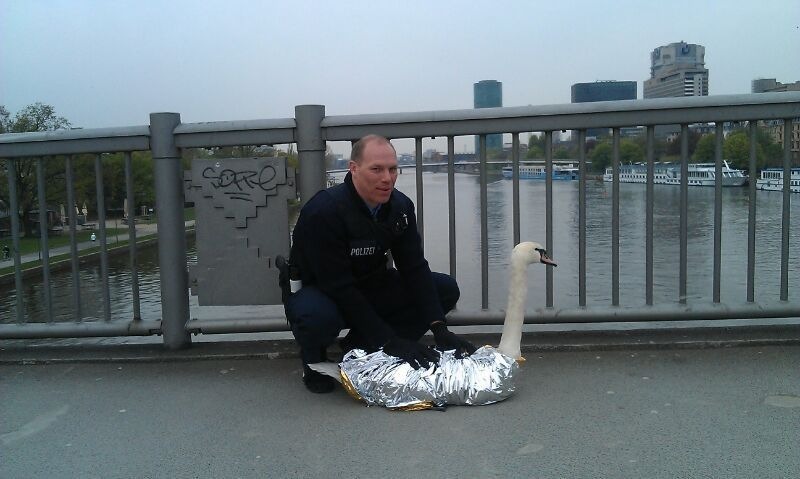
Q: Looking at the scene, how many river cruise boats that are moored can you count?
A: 3